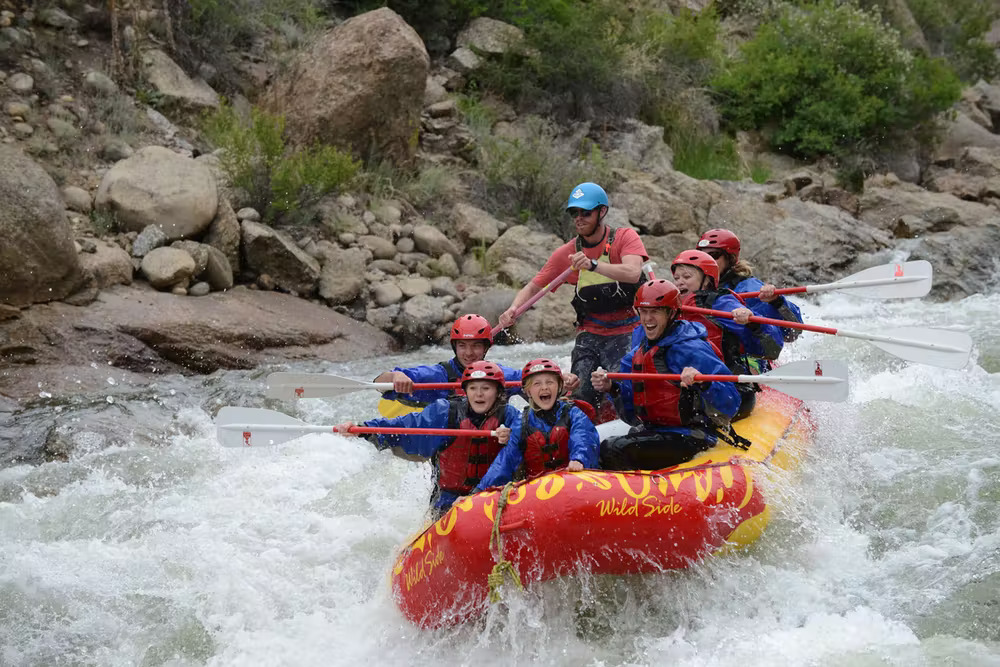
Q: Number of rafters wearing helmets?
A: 7